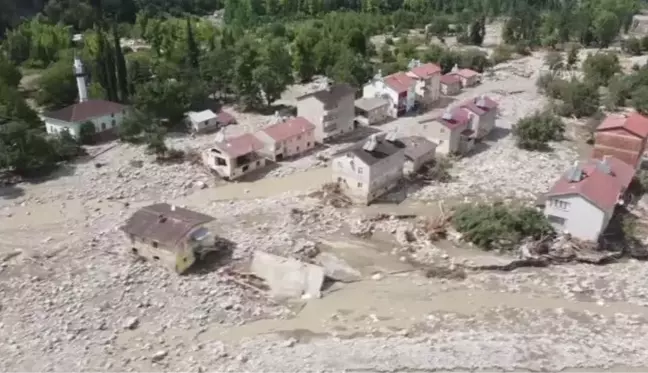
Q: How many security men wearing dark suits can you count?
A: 0